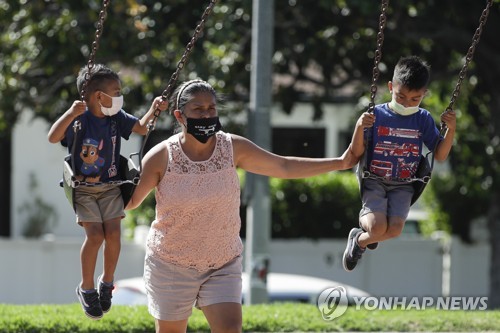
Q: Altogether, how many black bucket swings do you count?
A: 2